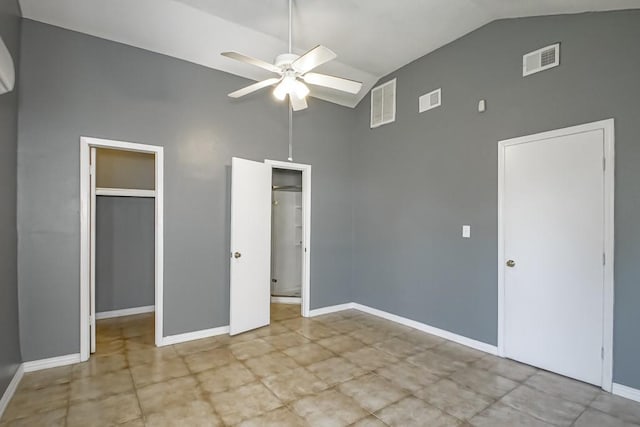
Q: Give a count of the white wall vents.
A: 3